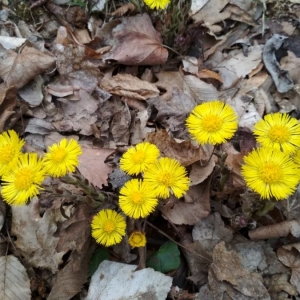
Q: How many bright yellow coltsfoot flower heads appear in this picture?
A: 13